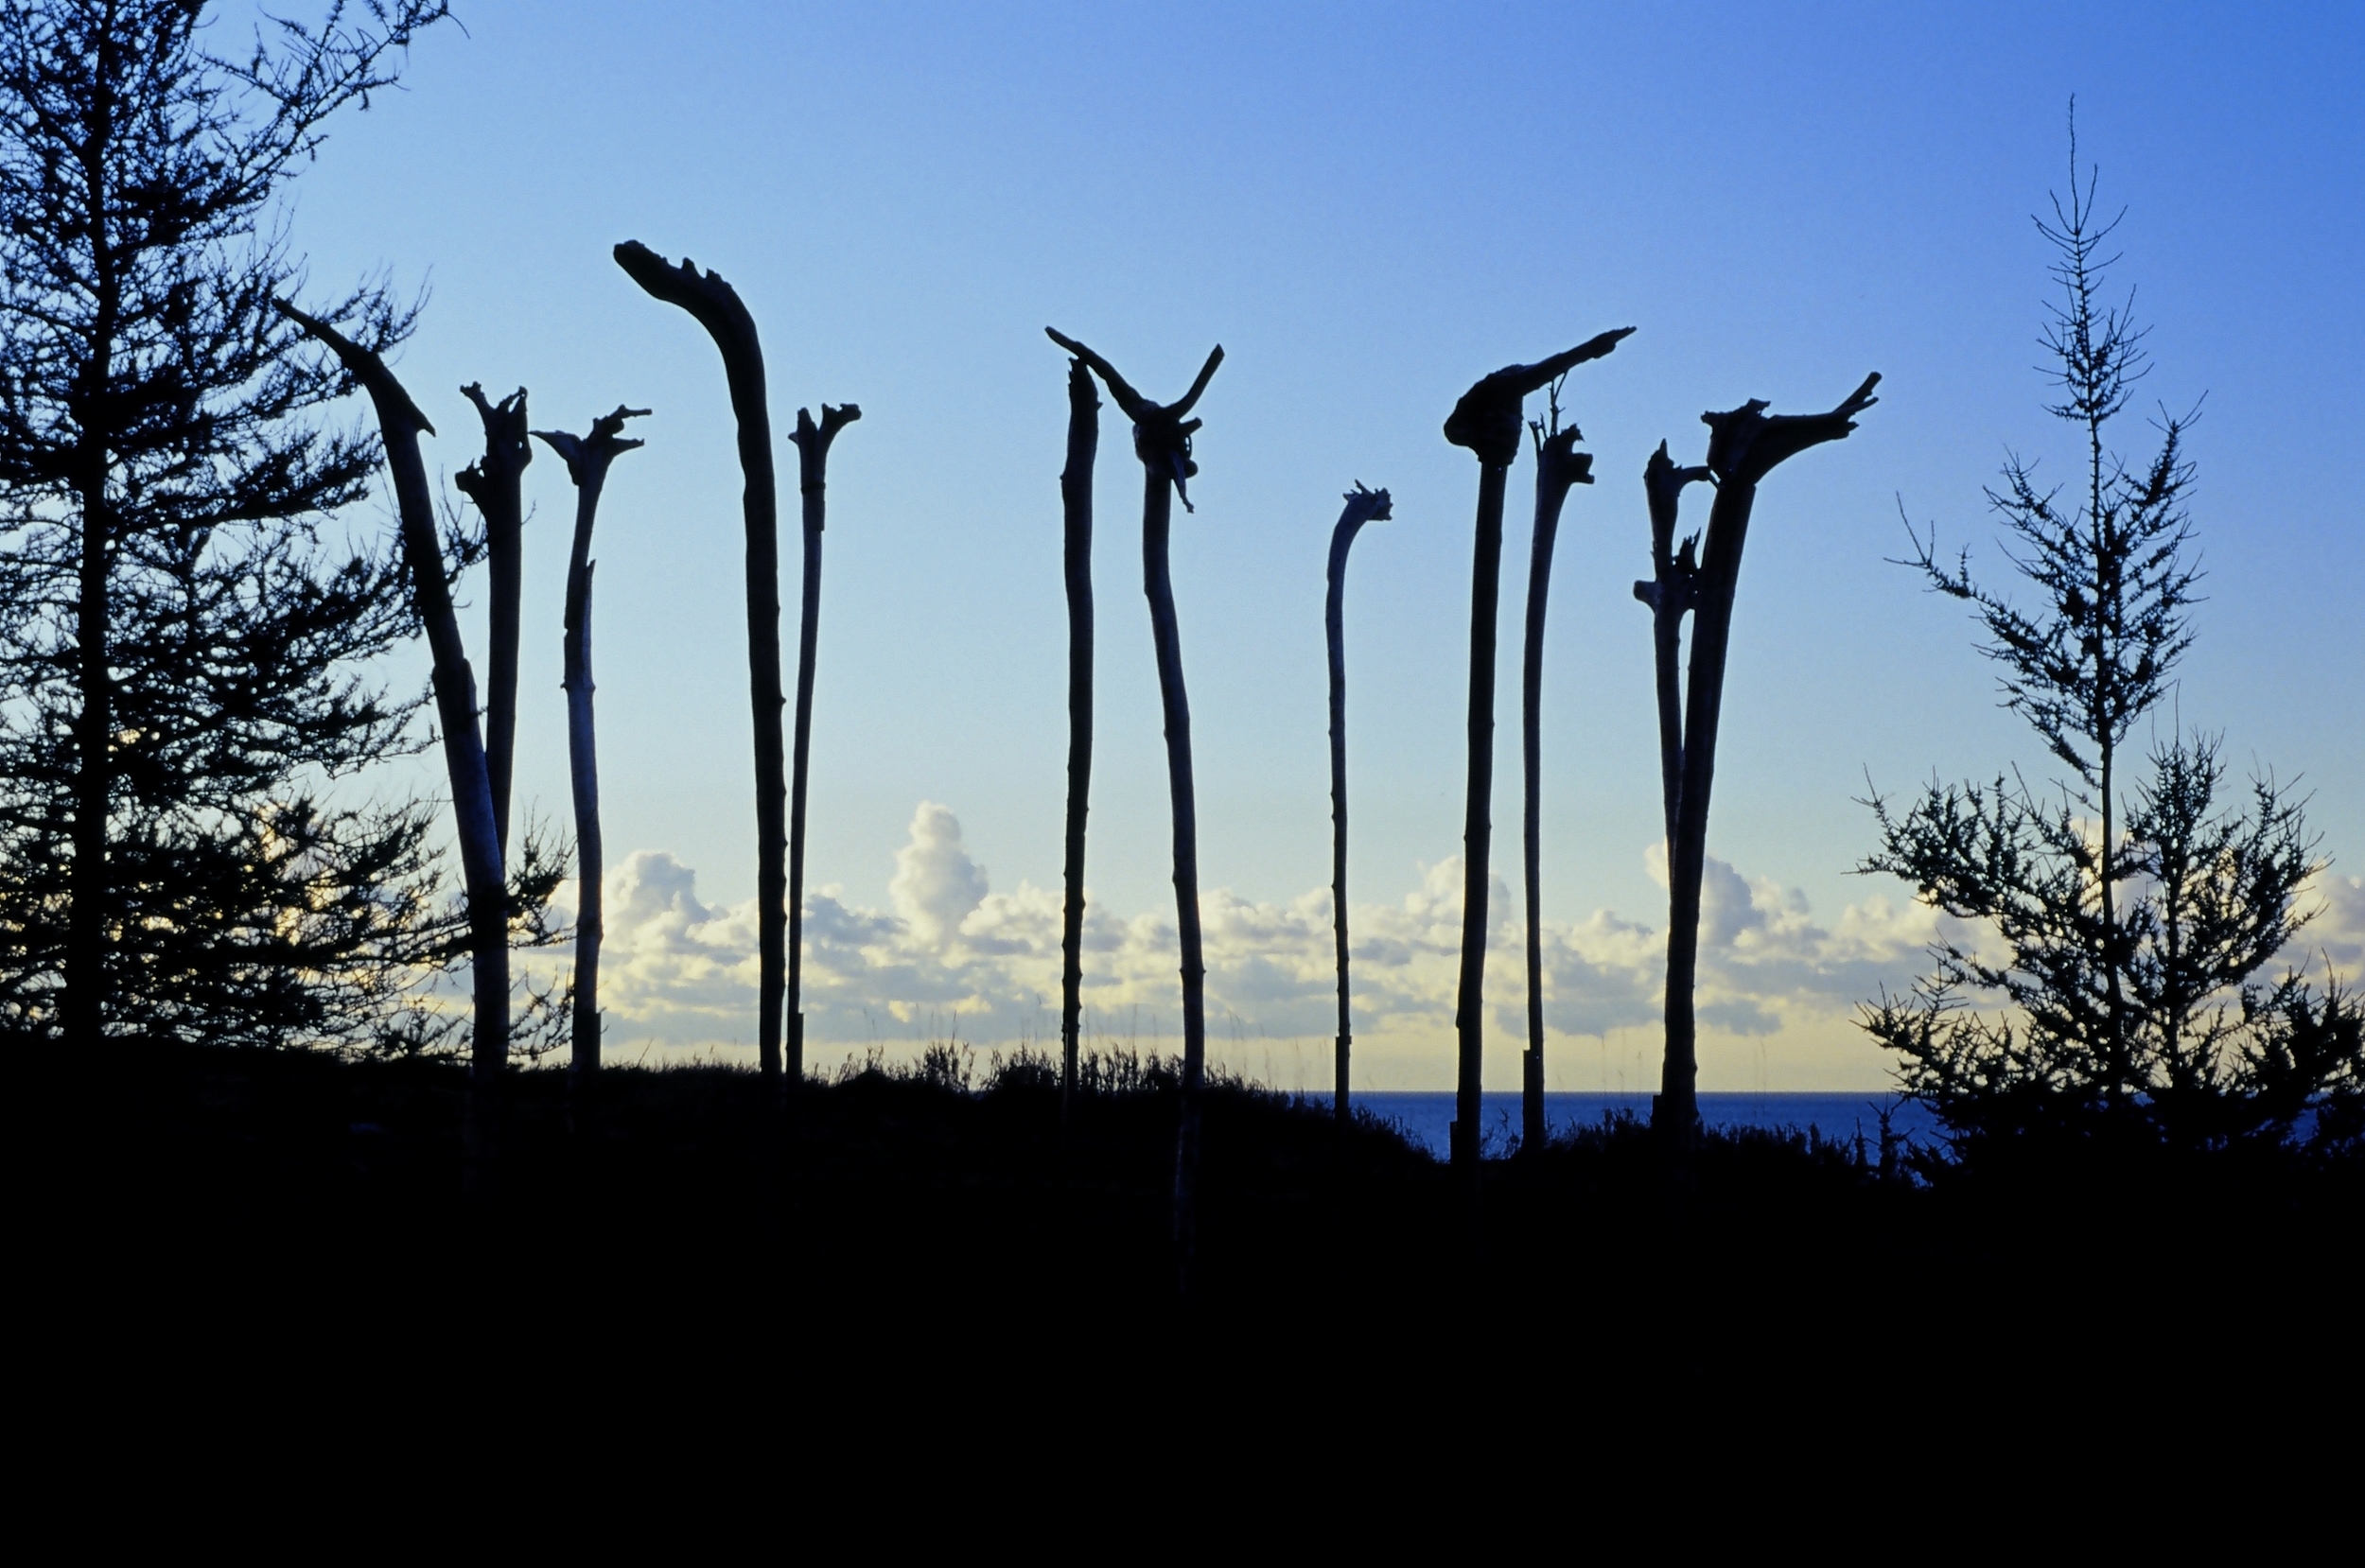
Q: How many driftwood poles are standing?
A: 12